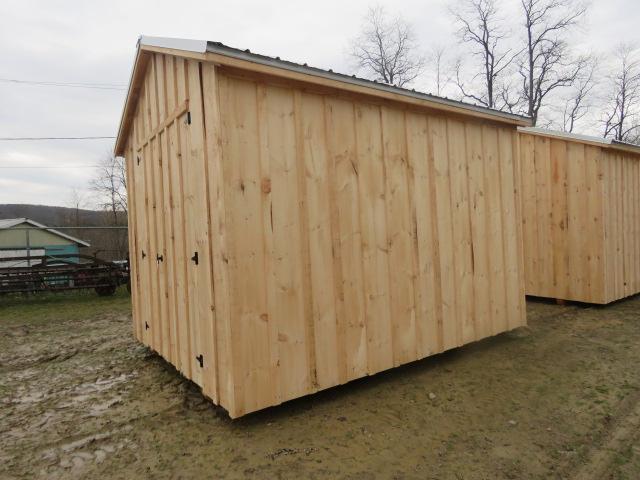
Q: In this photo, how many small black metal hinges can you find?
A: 6